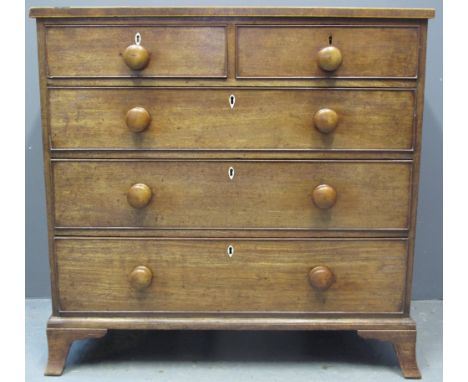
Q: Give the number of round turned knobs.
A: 8